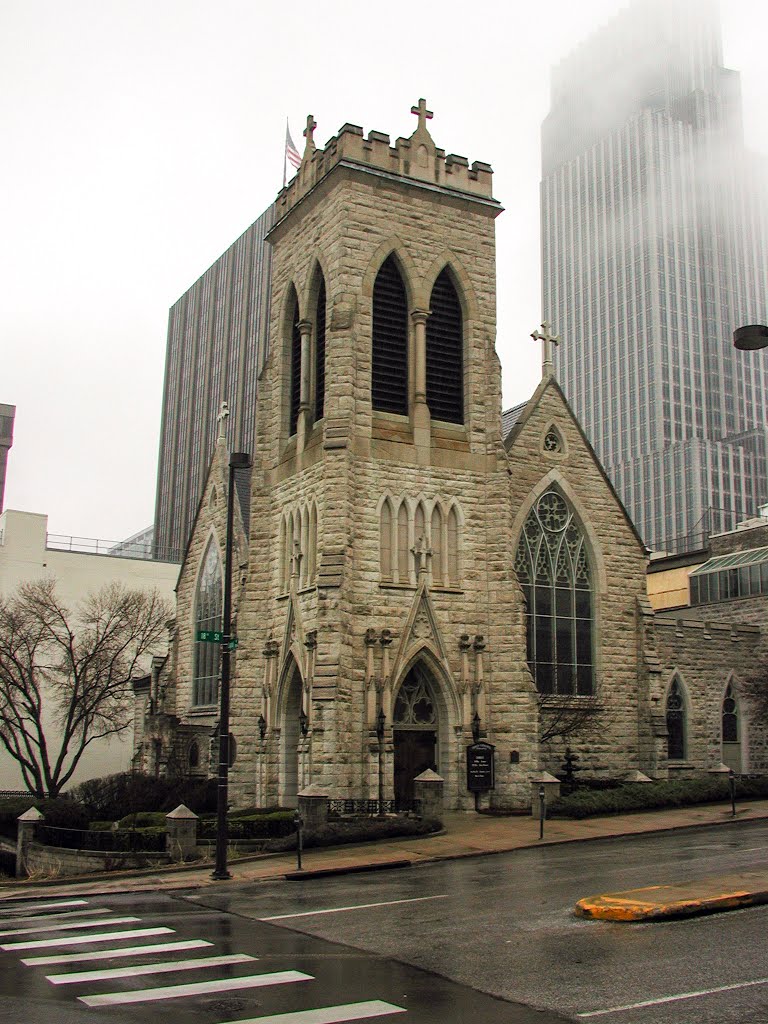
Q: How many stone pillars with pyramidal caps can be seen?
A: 7